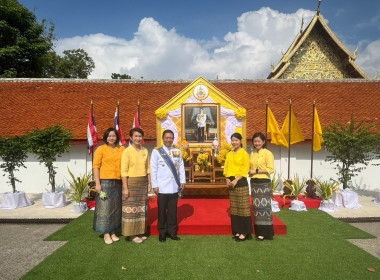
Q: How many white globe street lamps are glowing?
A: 0